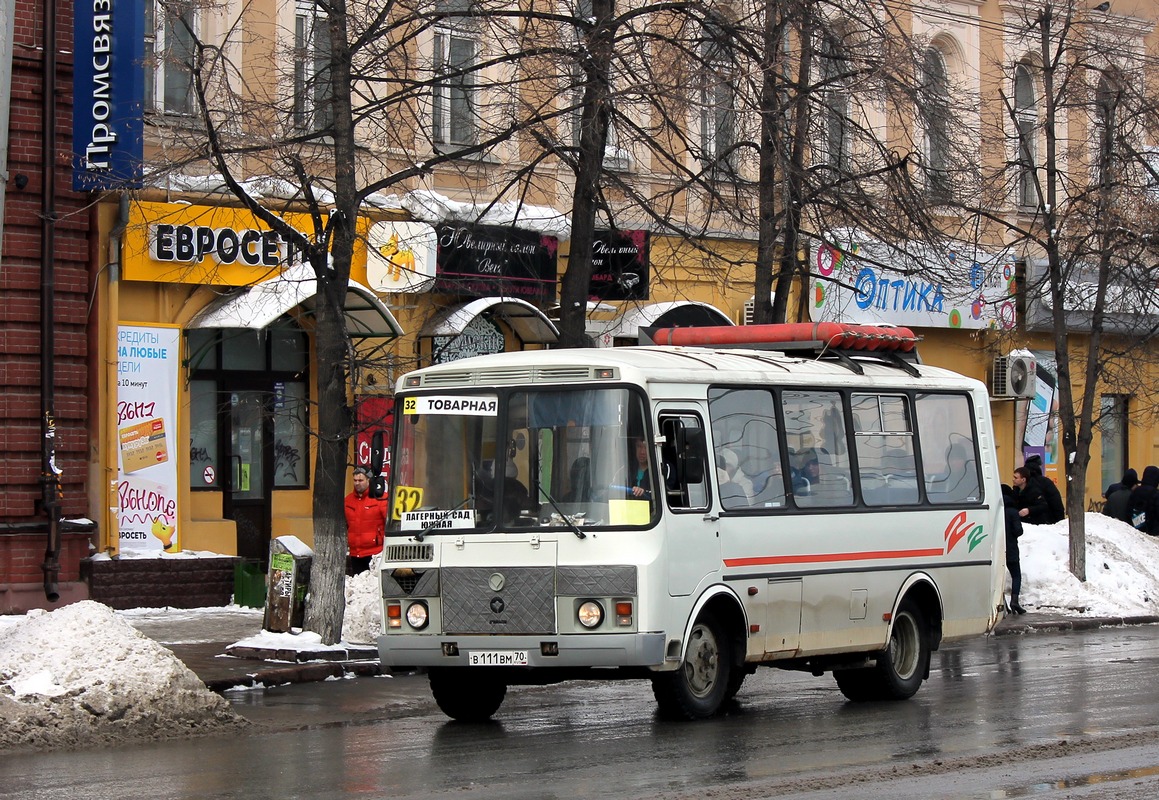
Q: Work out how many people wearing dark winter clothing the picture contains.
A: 5